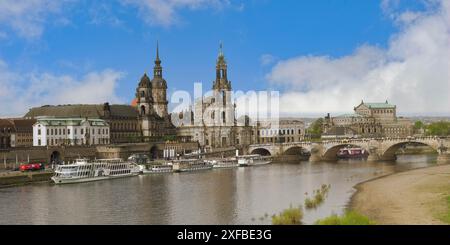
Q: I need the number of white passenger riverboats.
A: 5